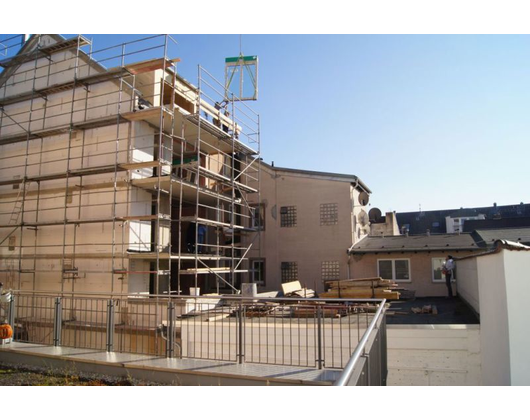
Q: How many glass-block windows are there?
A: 4